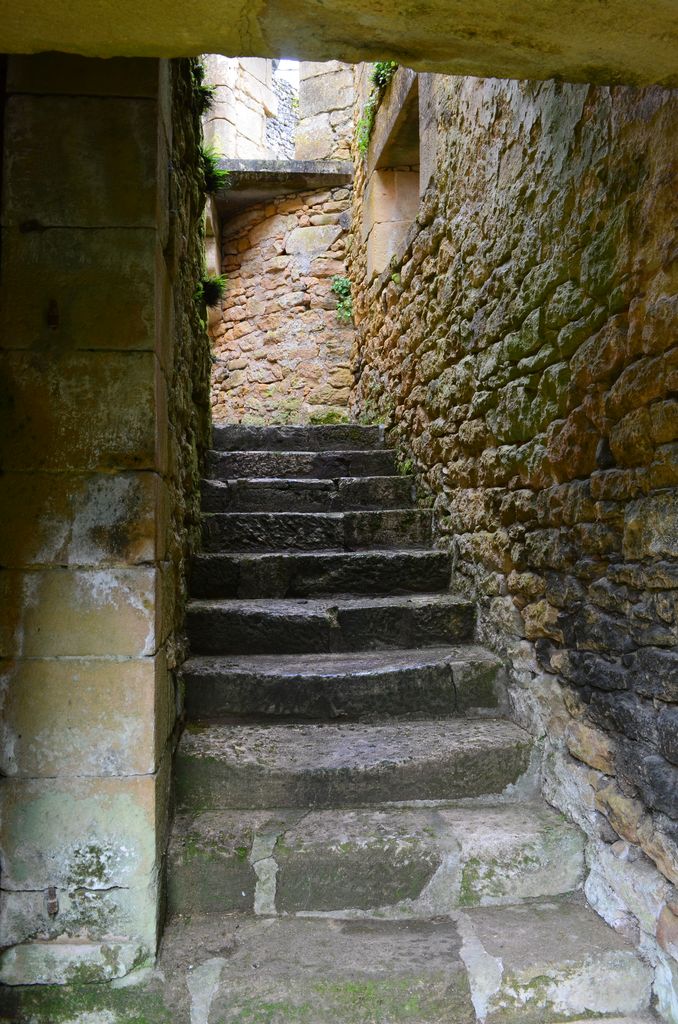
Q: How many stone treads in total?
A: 10